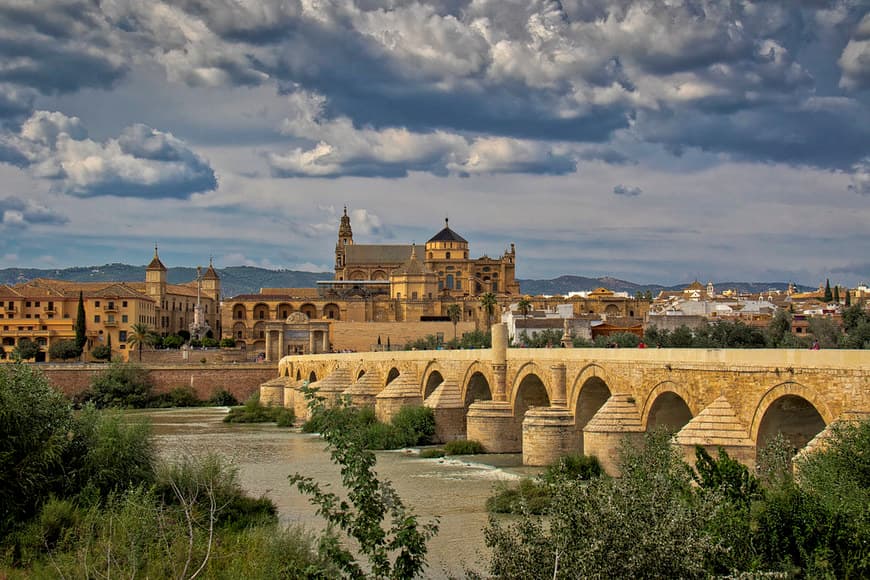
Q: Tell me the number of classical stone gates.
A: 1